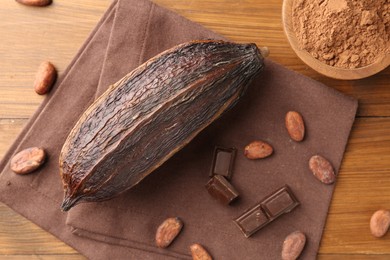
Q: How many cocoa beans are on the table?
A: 10